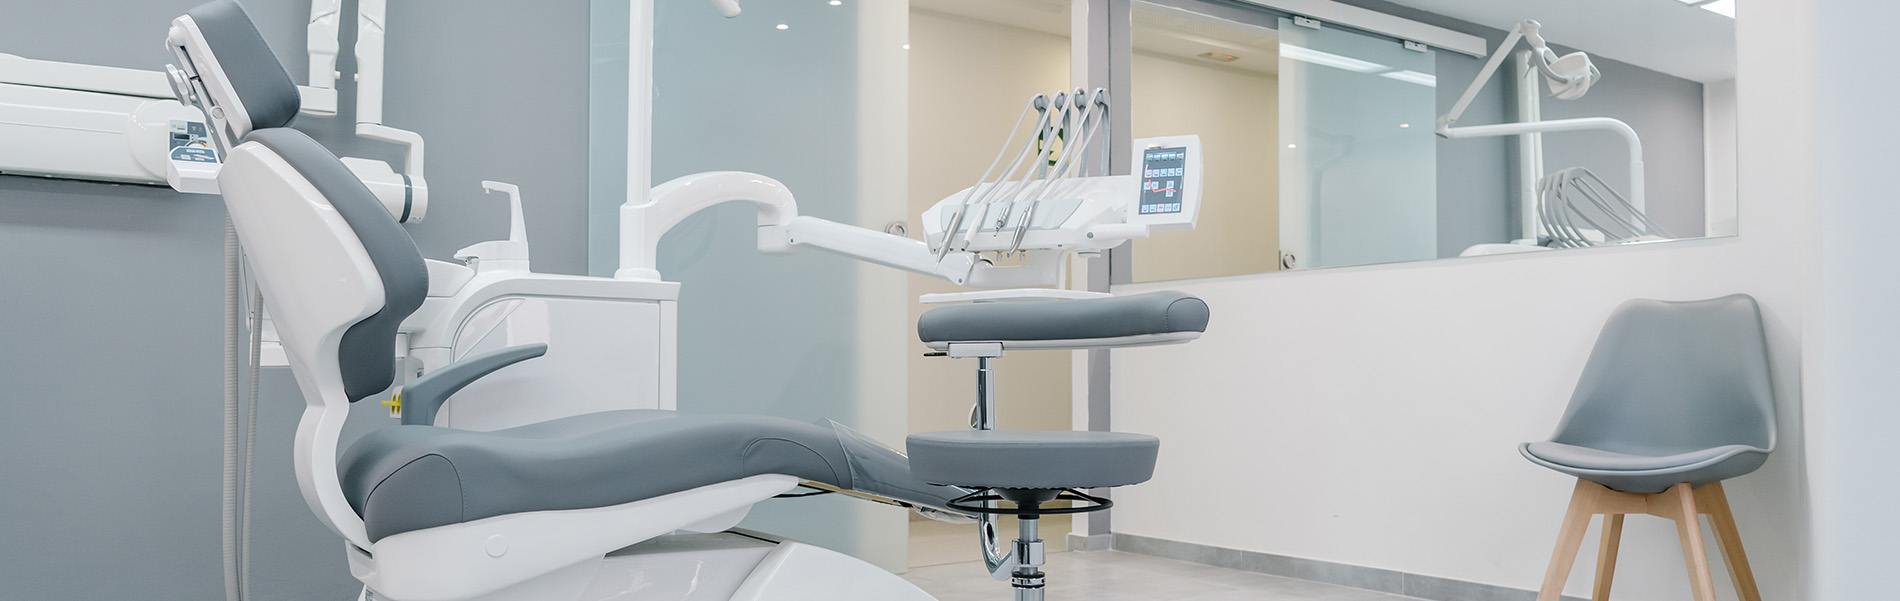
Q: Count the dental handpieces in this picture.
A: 4